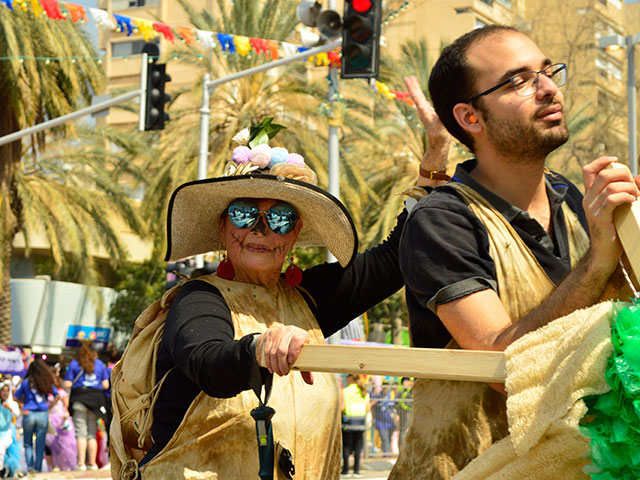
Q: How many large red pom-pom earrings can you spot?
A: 2